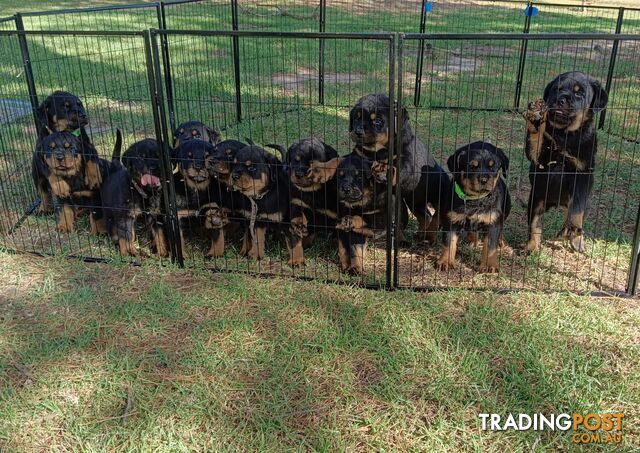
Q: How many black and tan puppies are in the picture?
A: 12